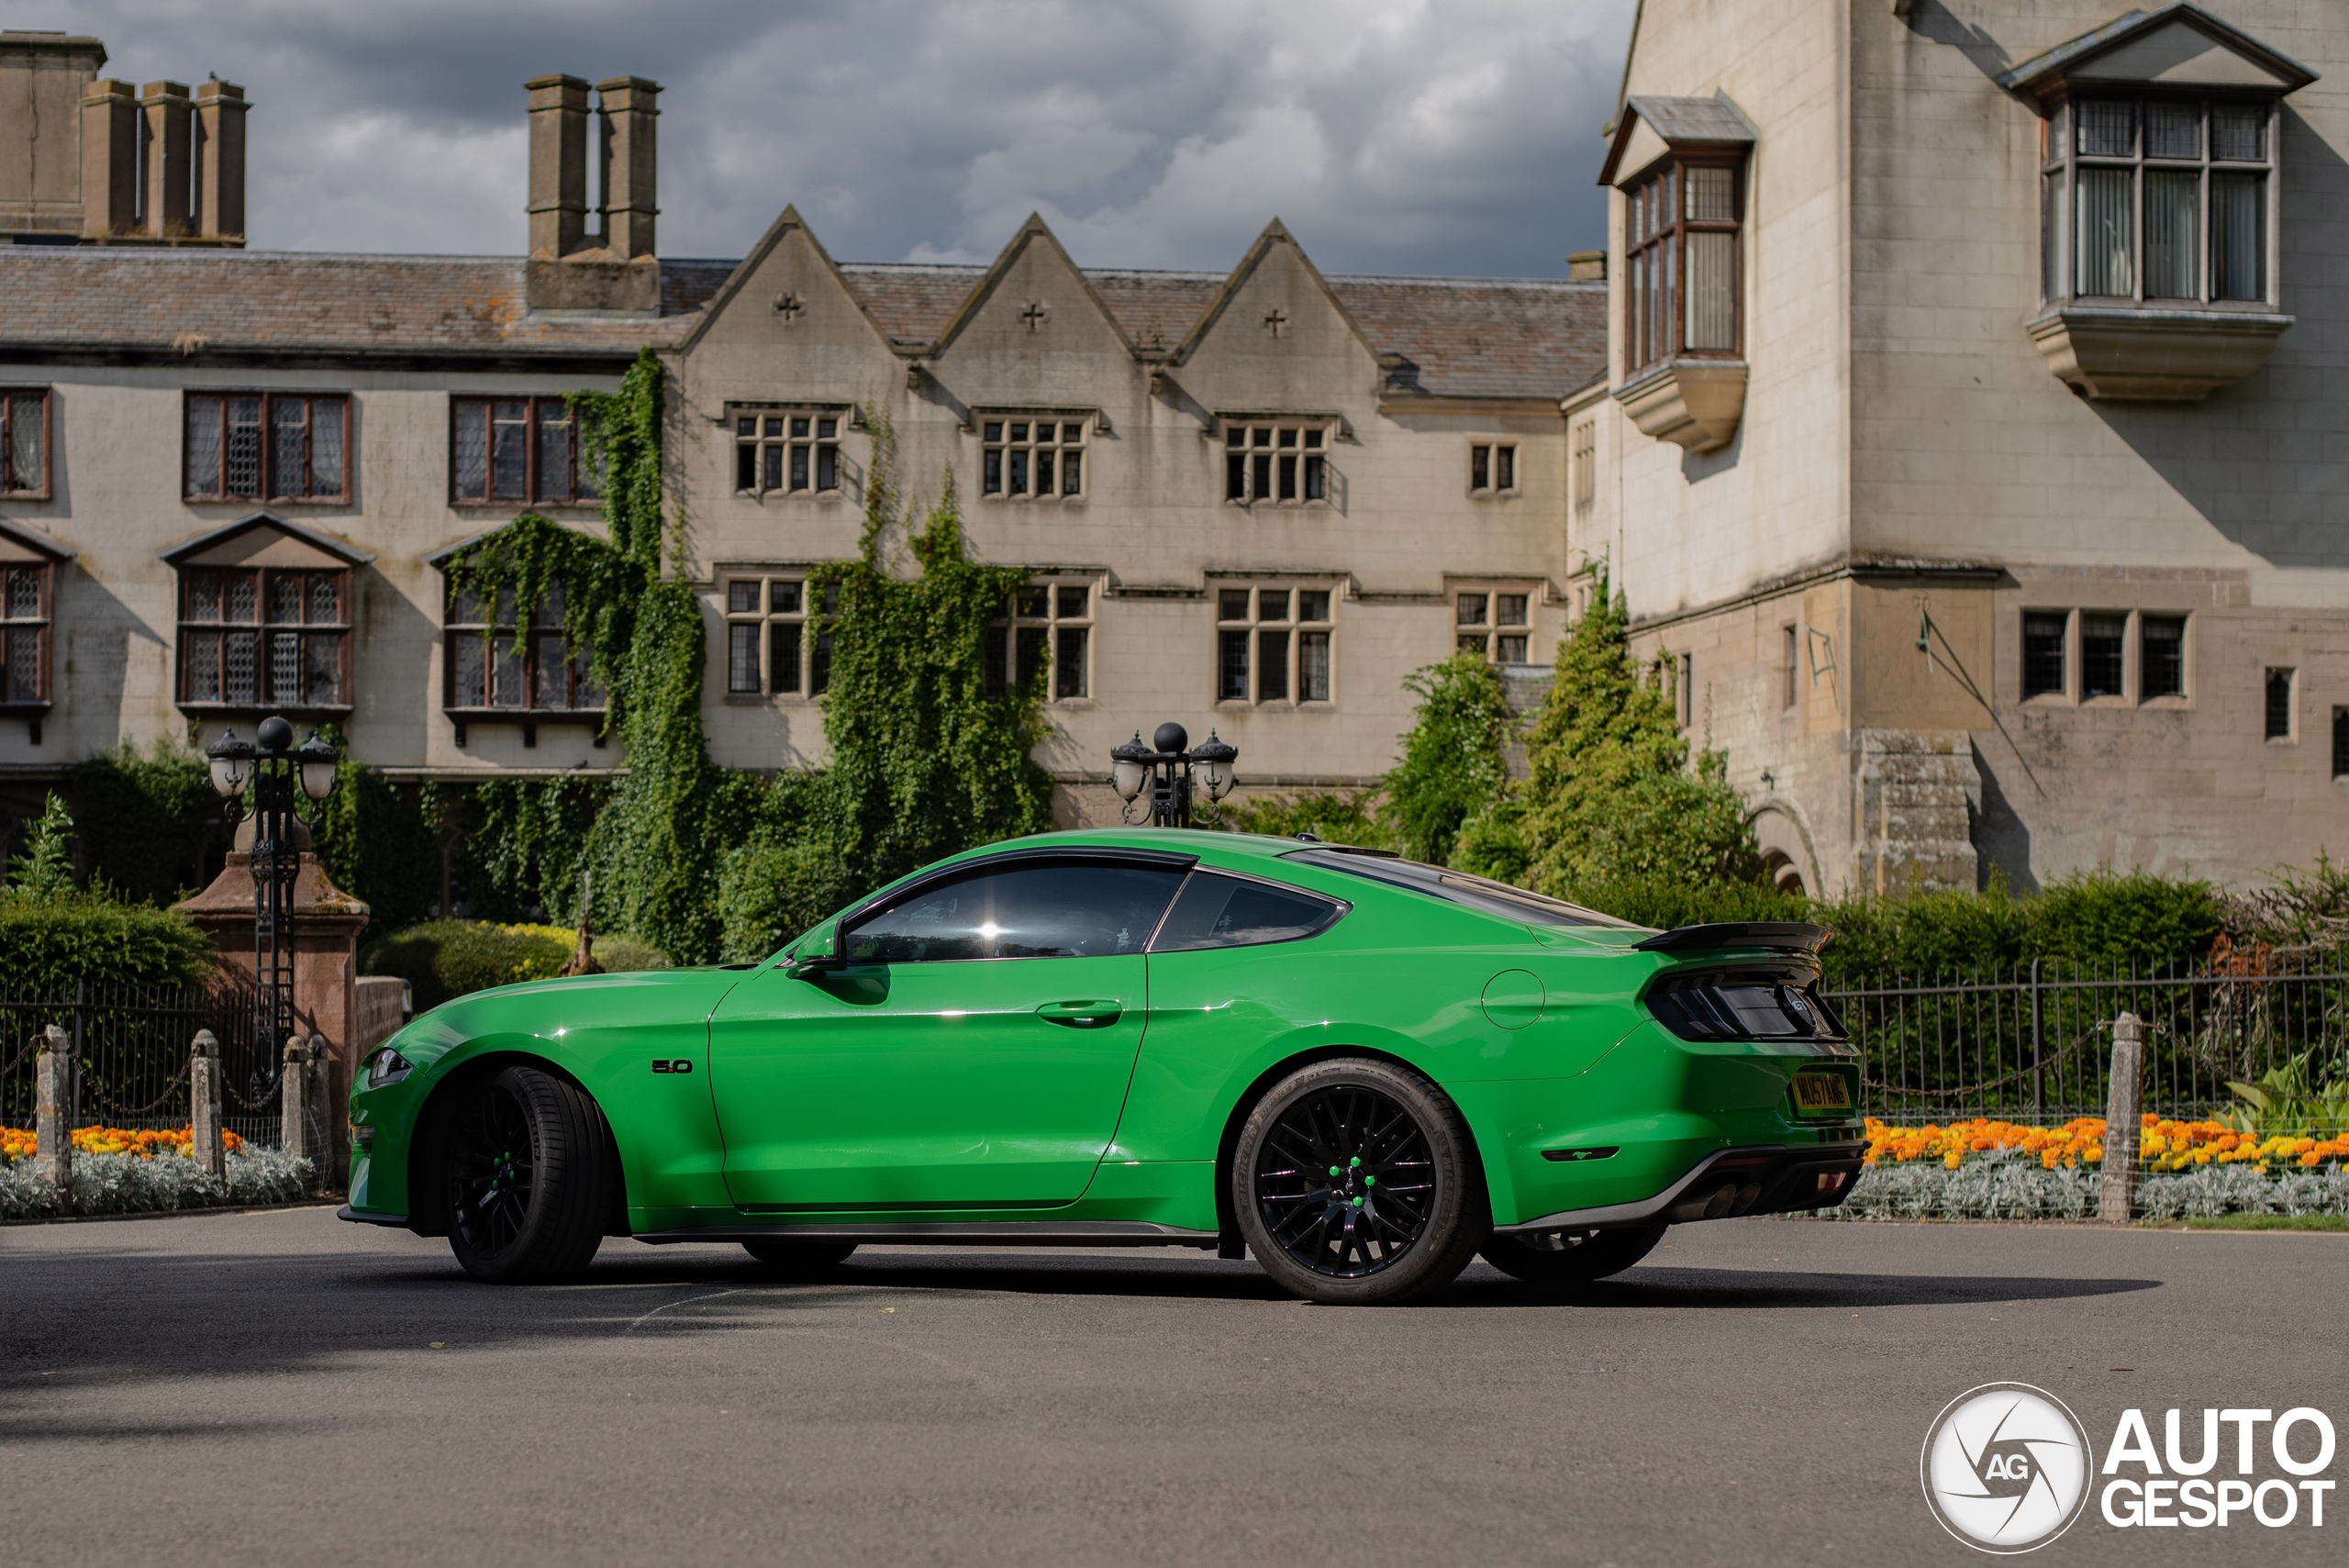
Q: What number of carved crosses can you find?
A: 3